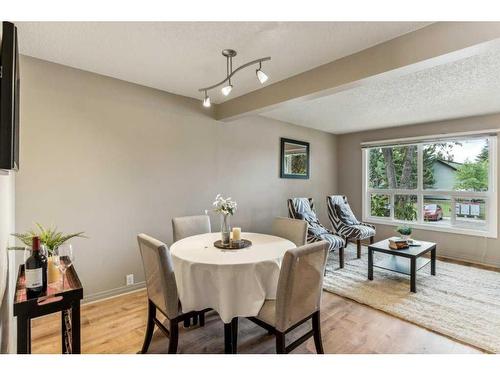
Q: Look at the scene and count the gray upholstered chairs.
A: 4